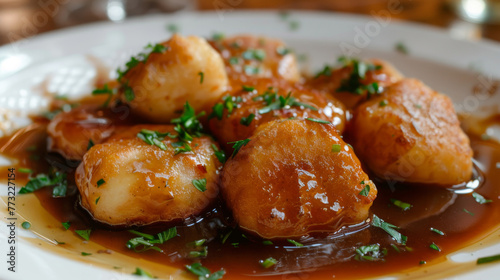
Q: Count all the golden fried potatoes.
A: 8